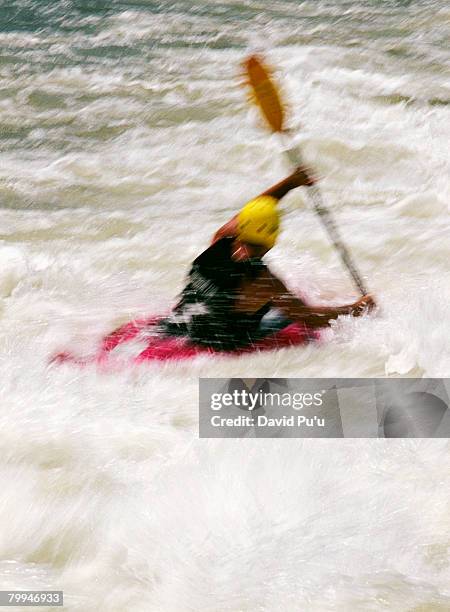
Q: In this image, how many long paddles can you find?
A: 1